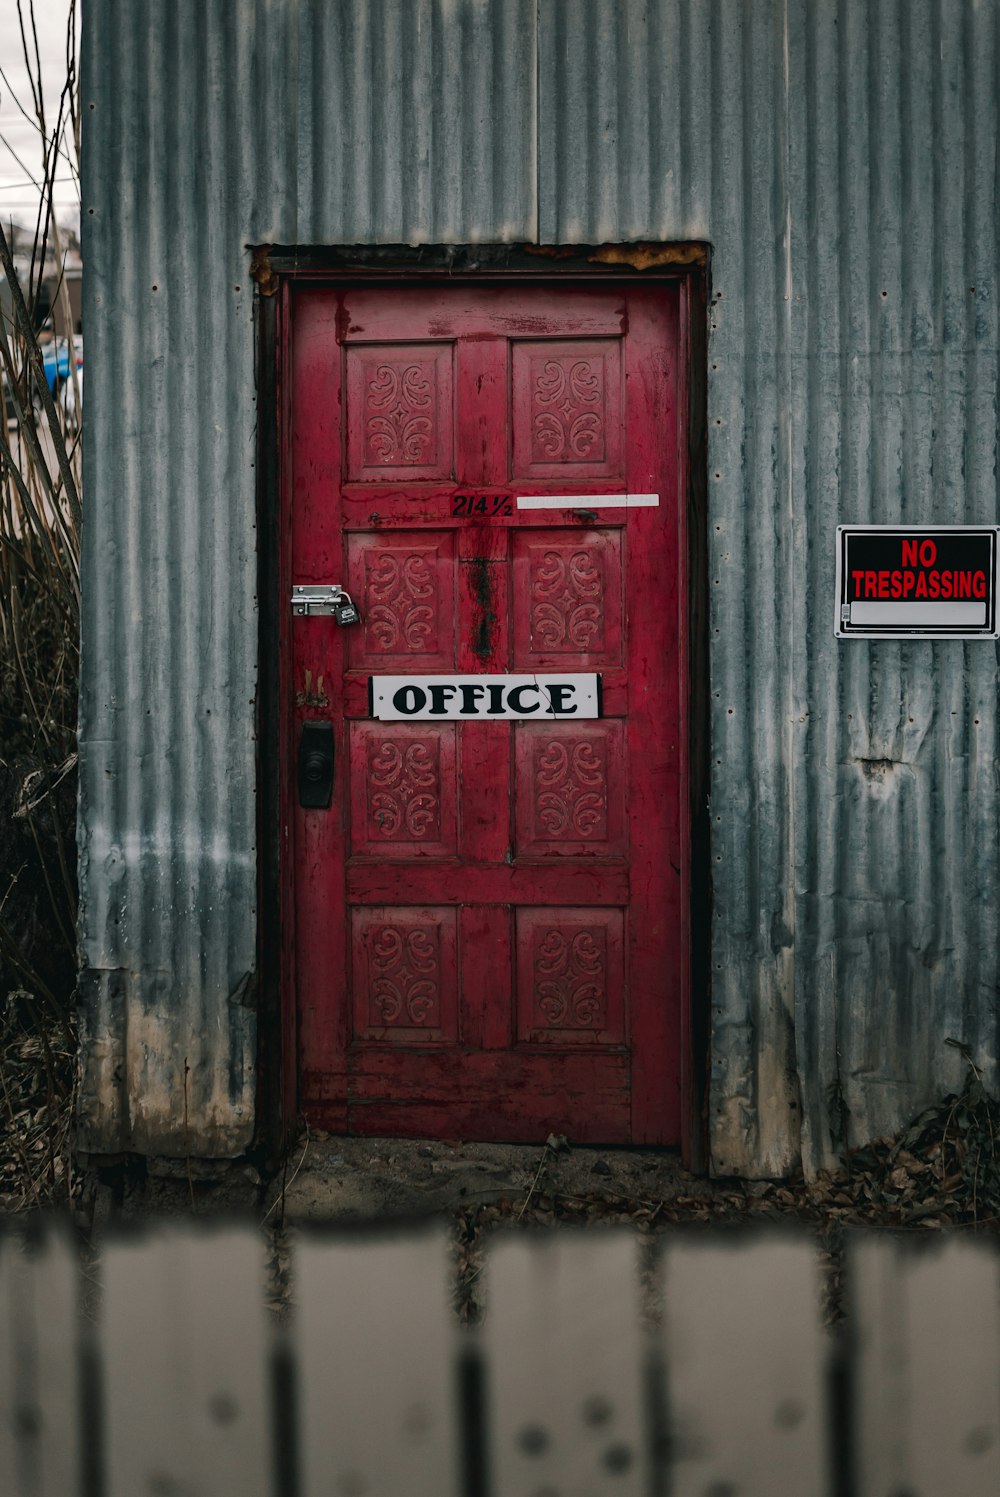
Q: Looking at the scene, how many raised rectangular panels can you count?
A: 8